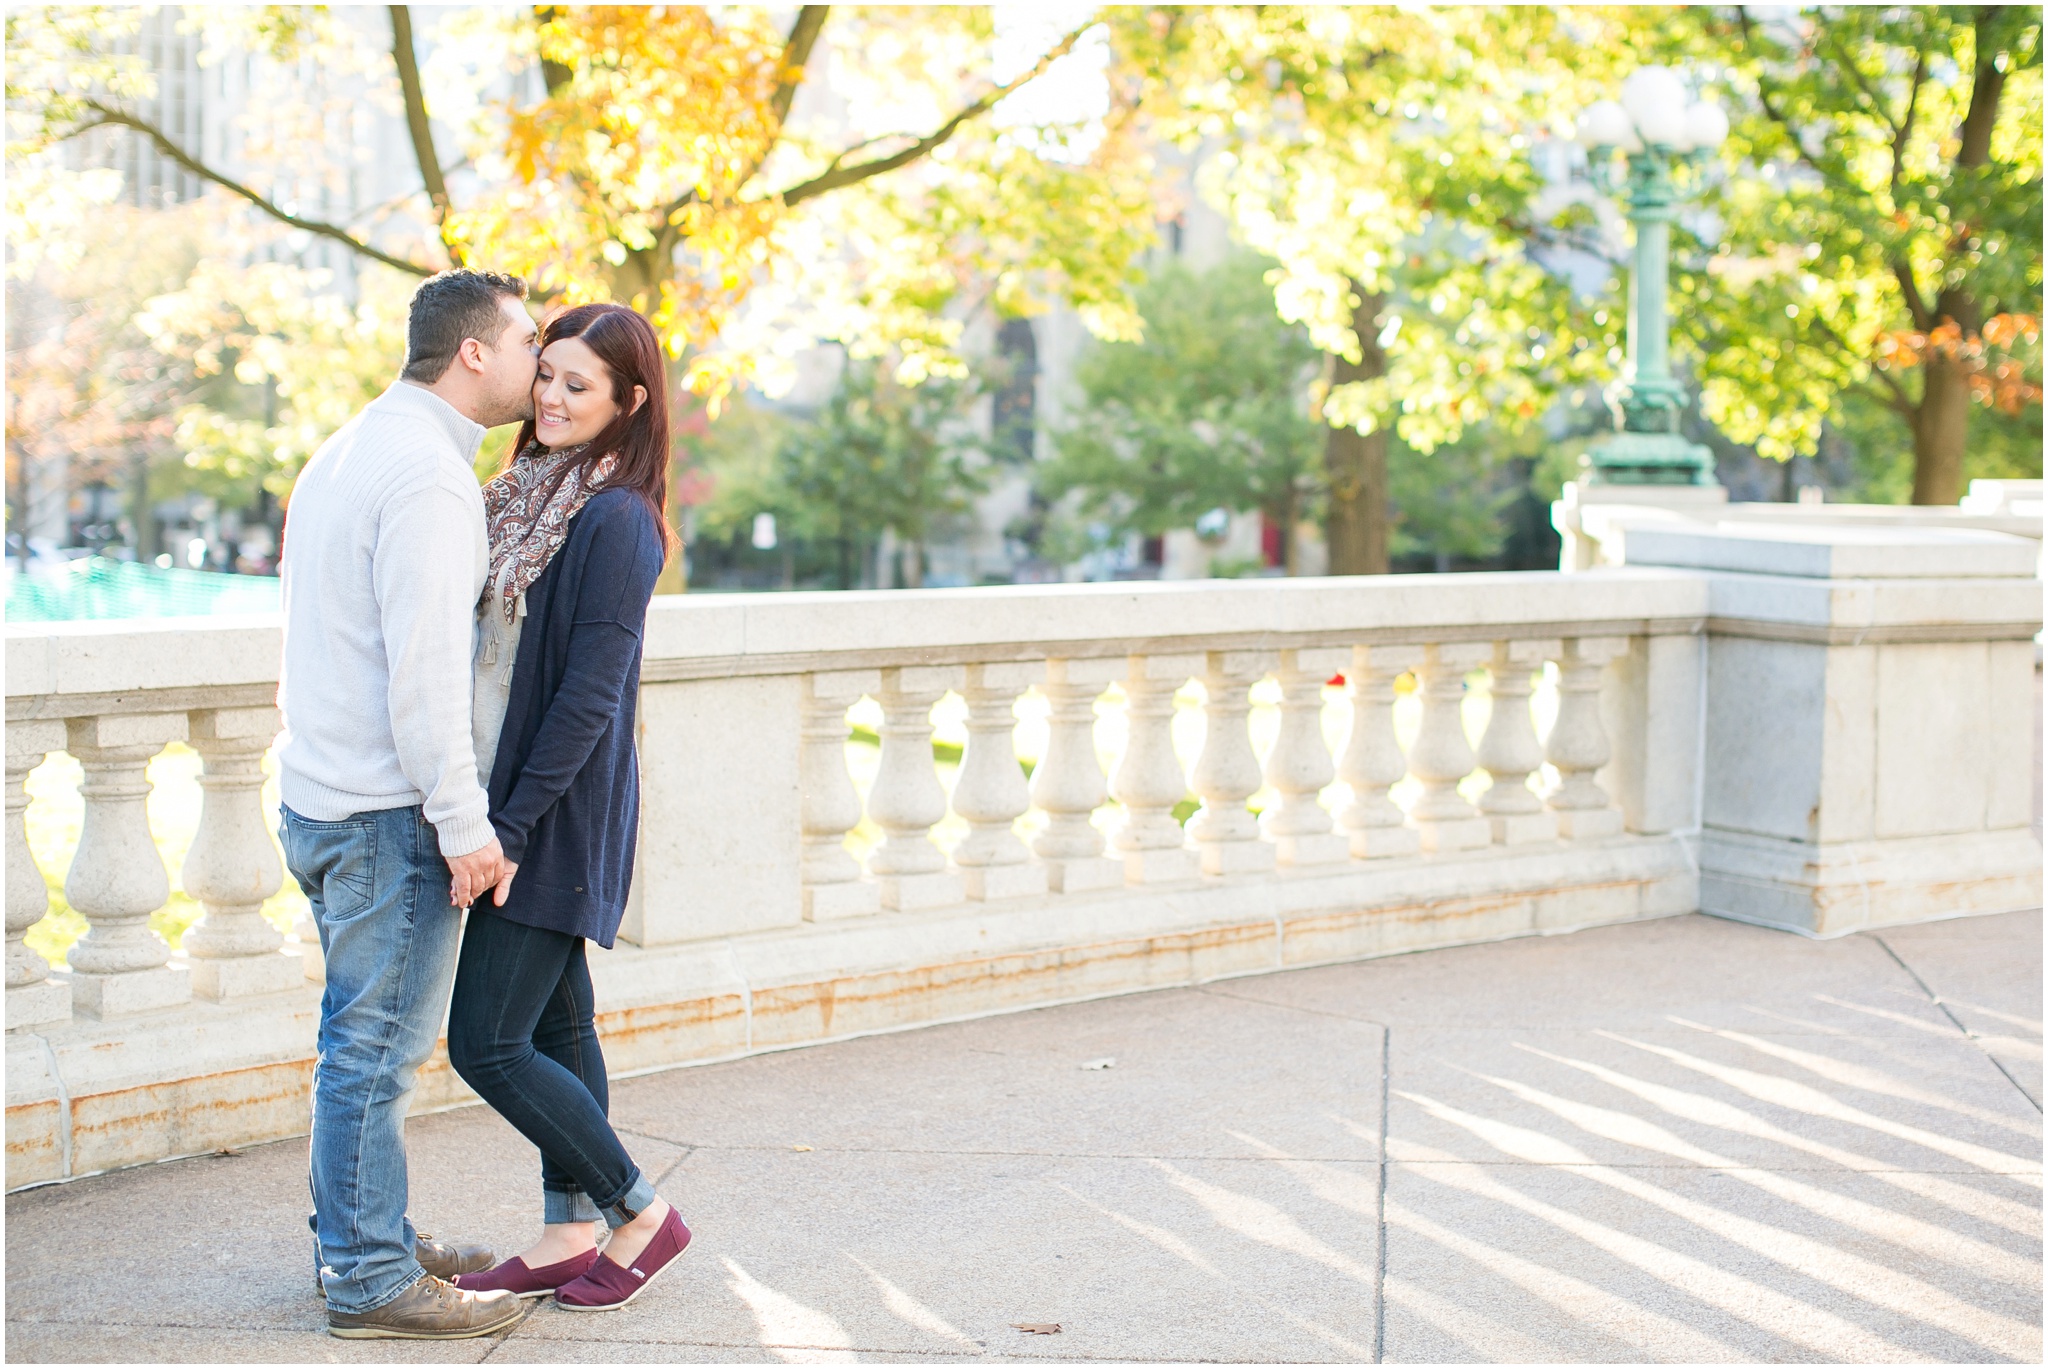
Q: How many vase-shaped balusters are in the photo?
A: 14